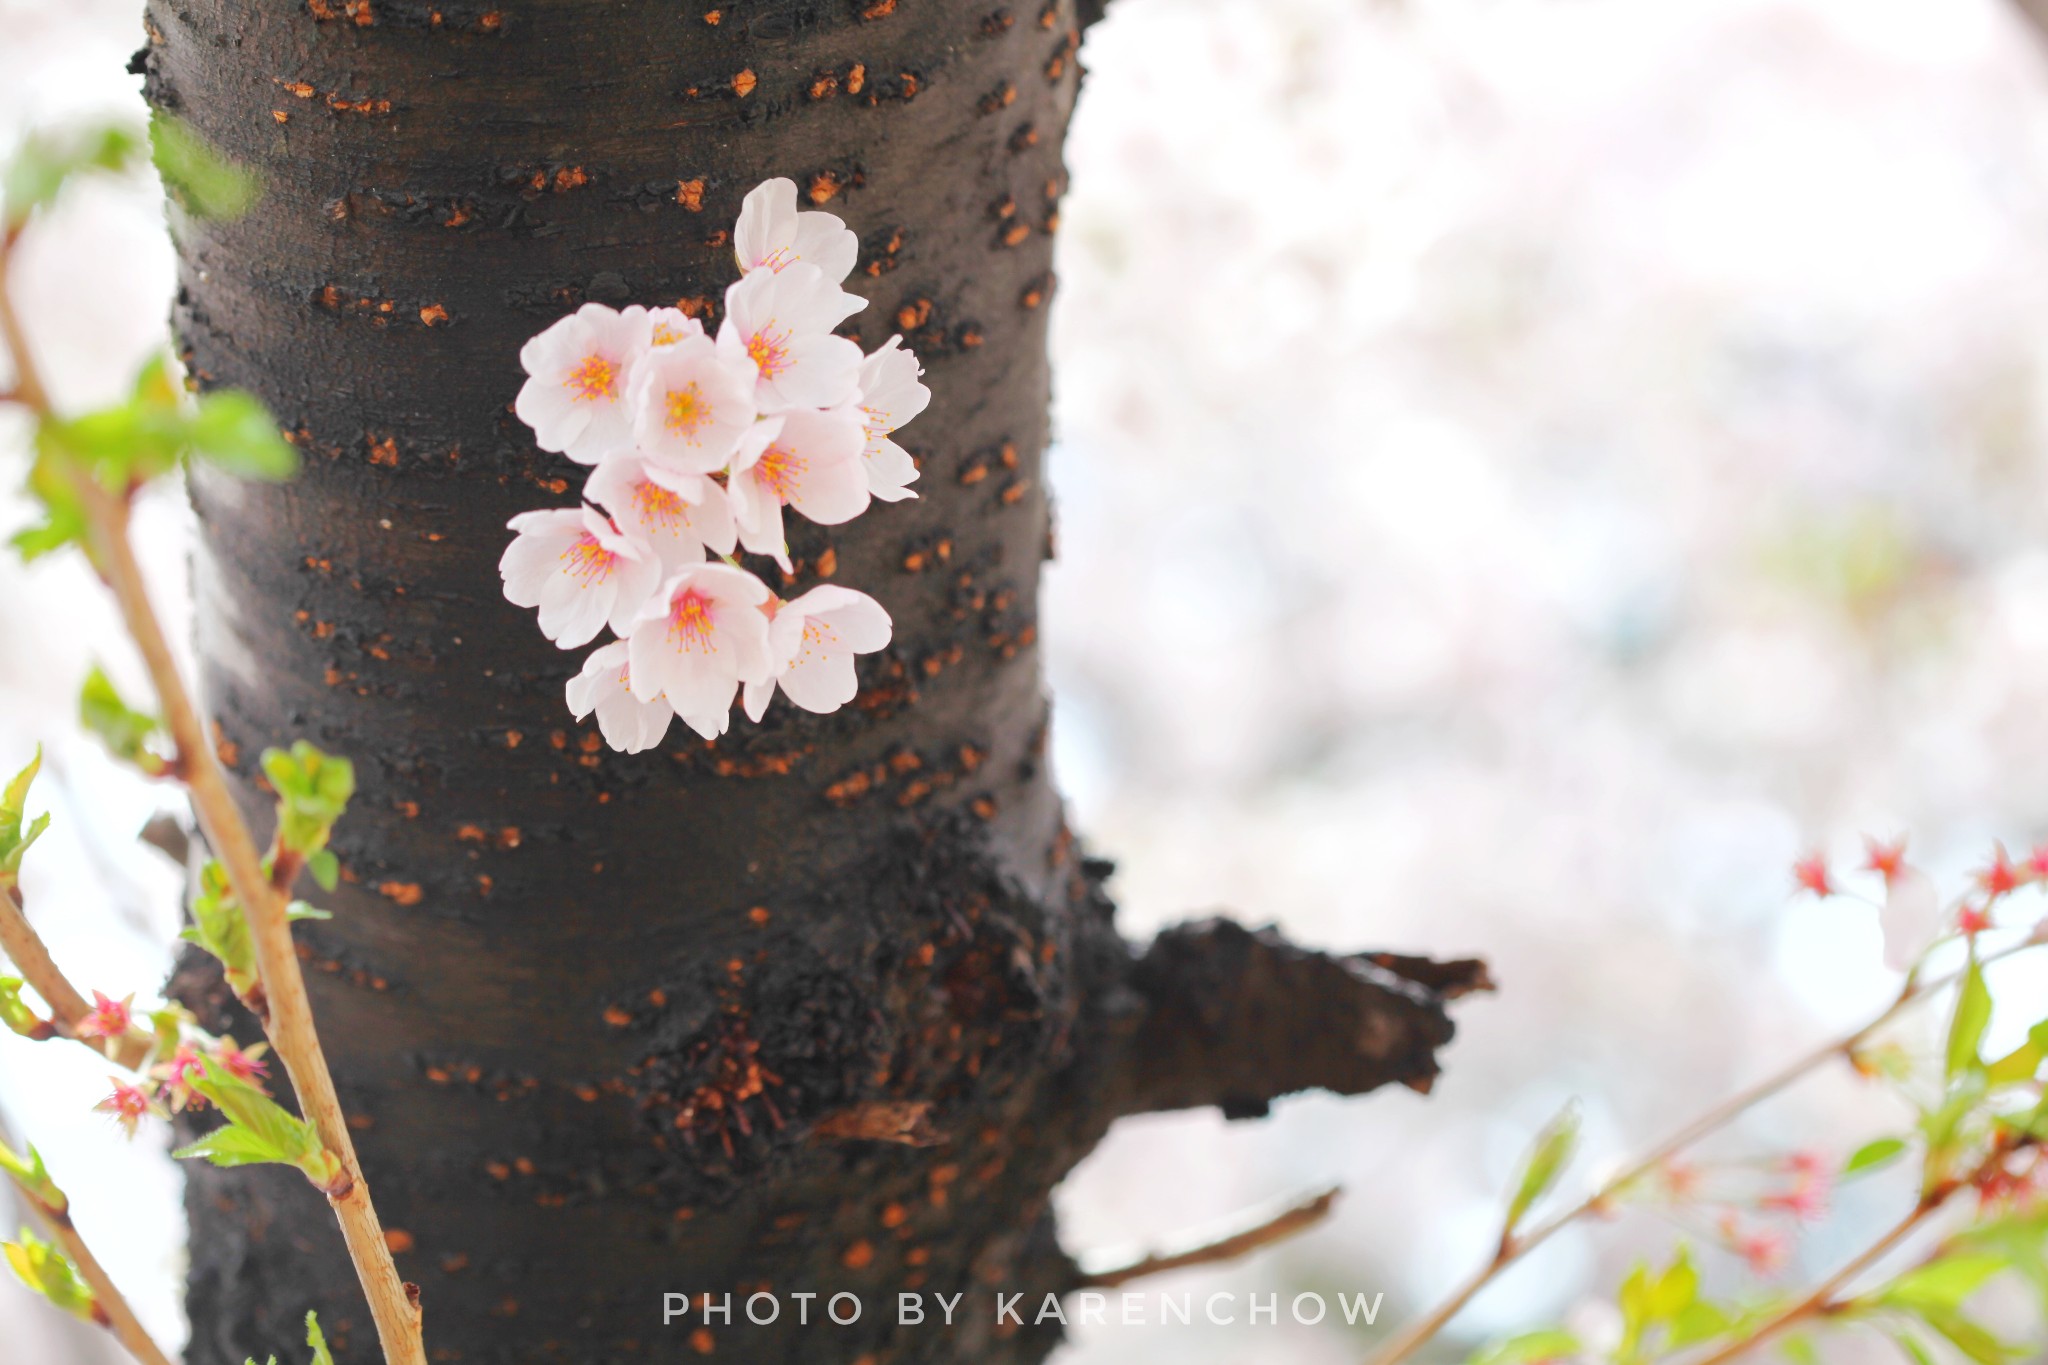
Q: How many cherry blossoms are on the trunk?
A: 12